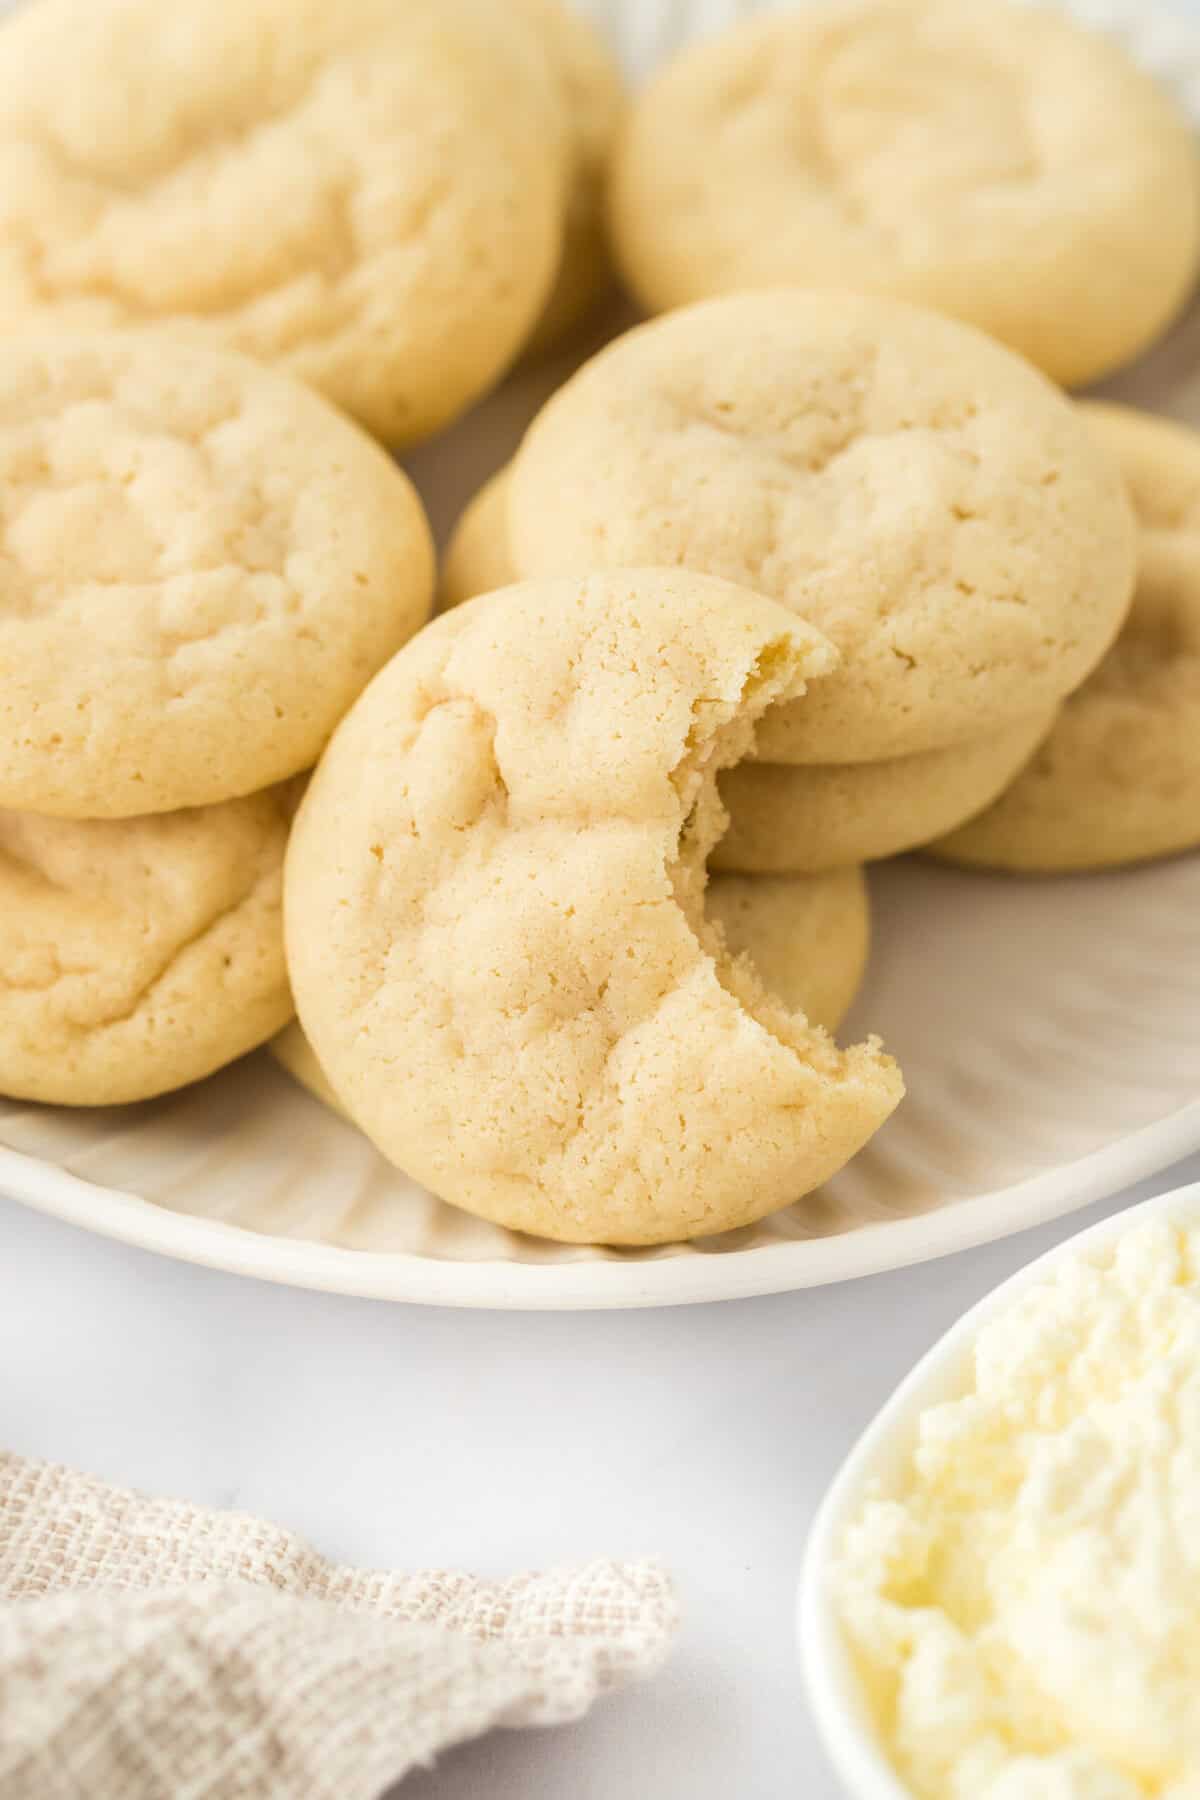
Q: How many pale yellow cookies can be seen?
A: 10